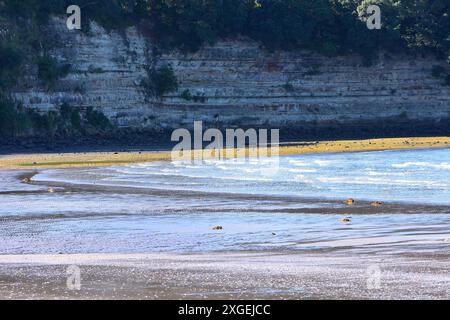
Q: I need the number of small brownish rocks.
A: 4